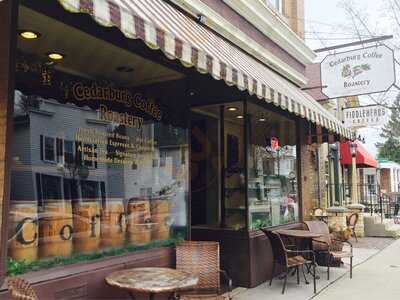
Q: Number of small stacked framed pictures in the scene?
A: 0